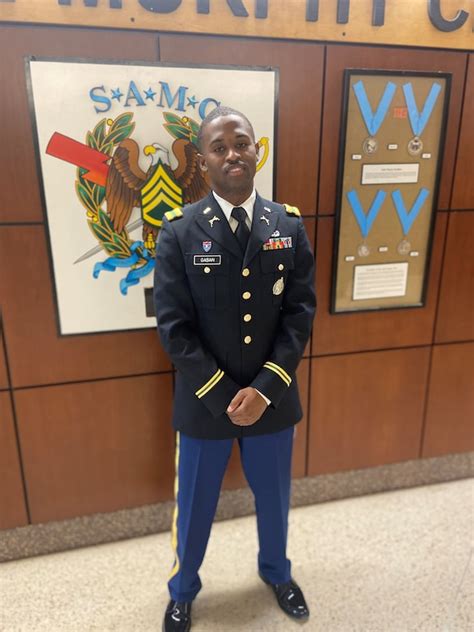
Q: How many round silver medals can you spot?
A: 4